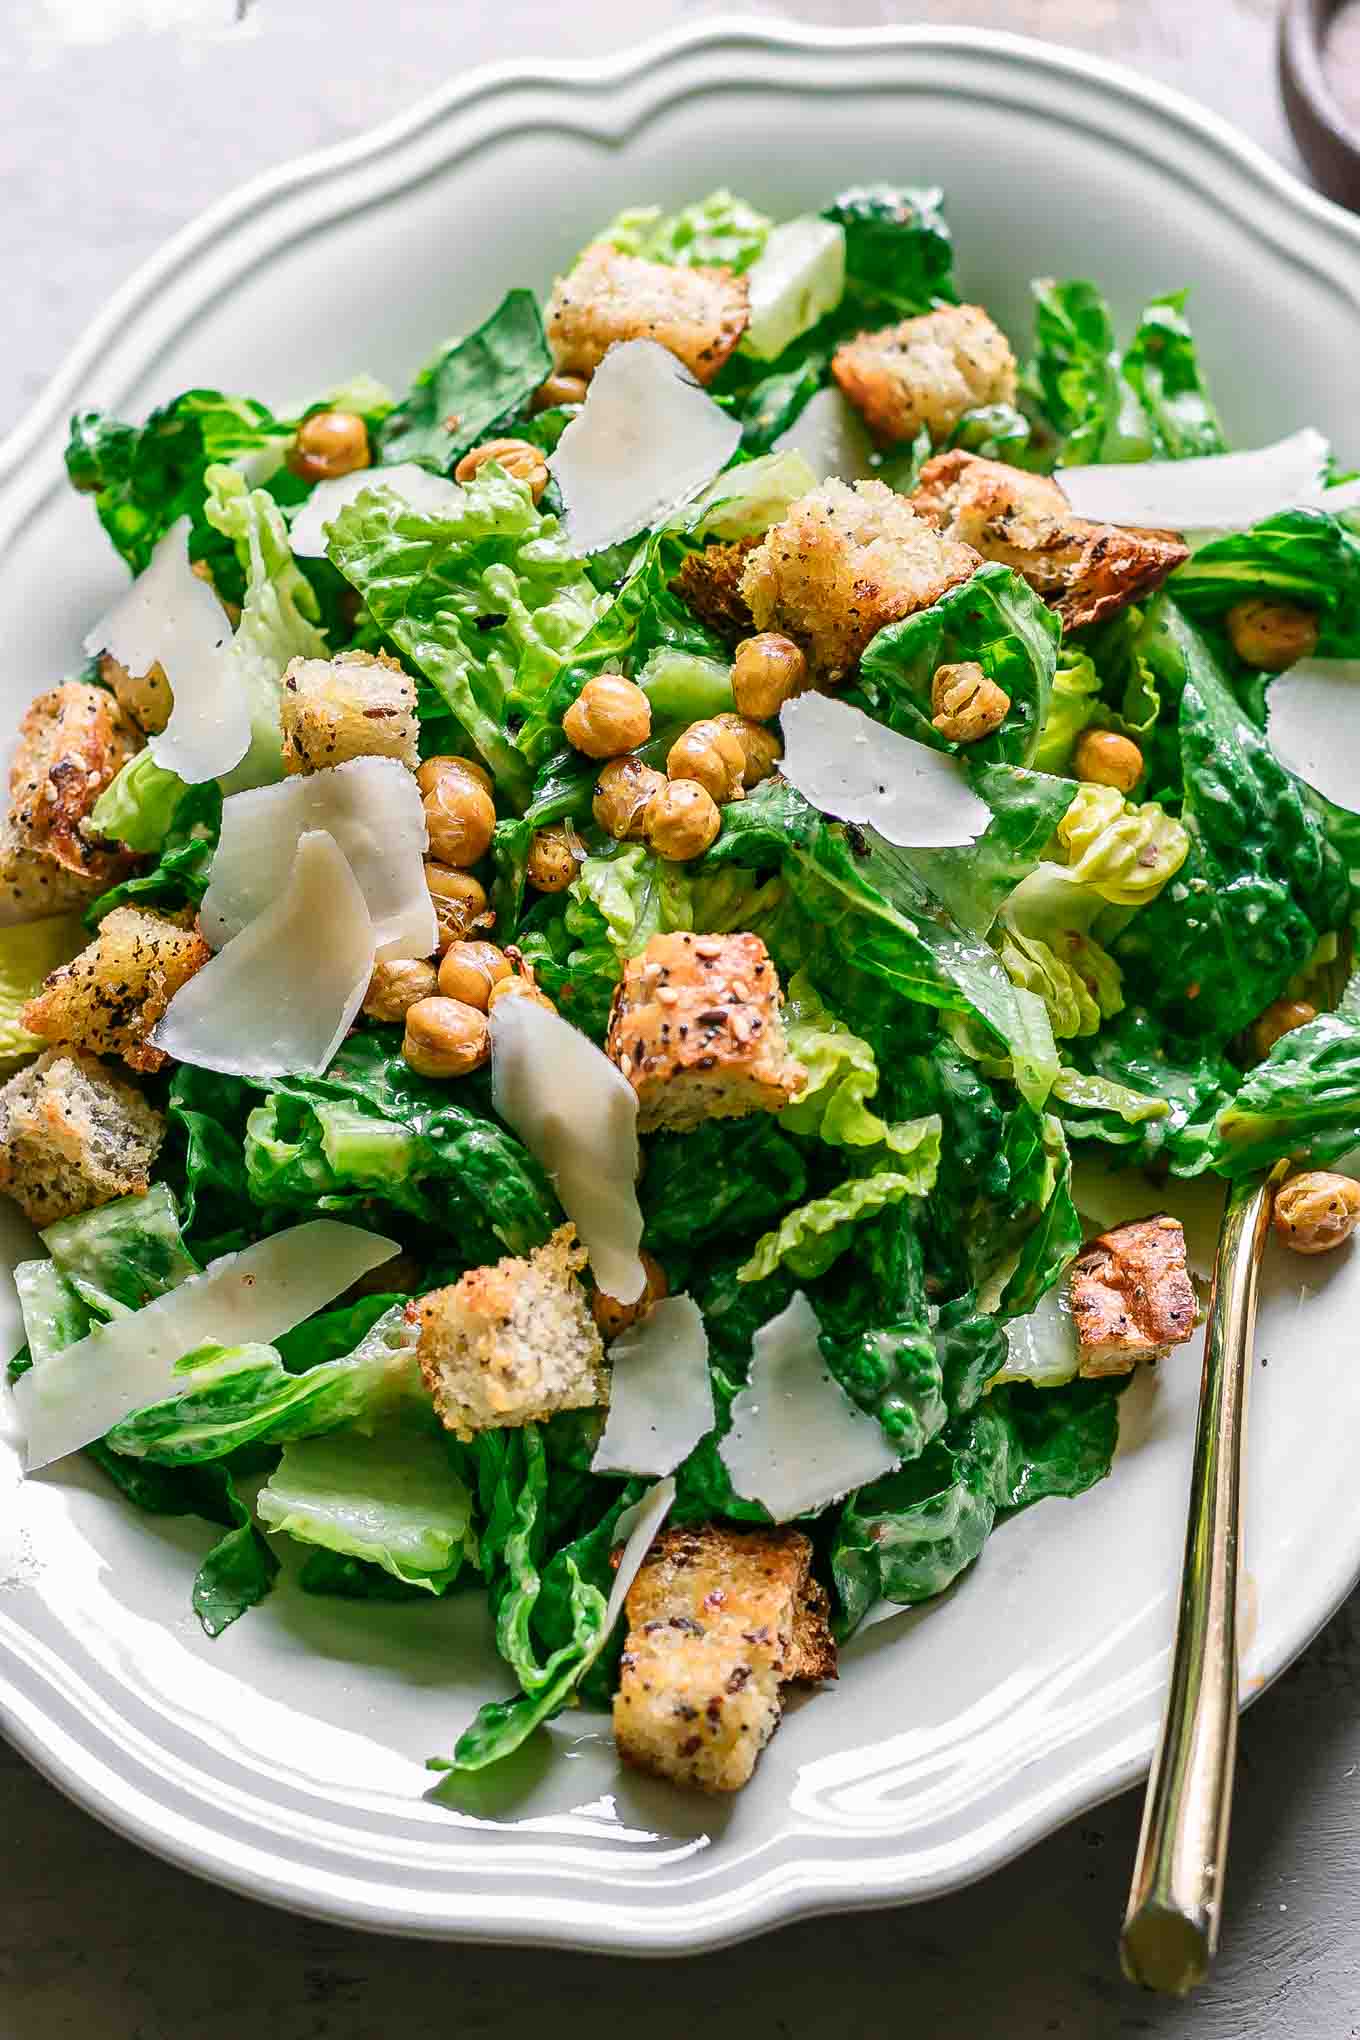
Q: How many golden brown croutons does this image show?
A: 12